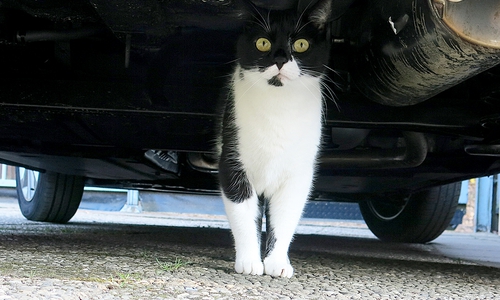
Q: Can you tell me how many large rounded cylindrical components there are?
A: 1